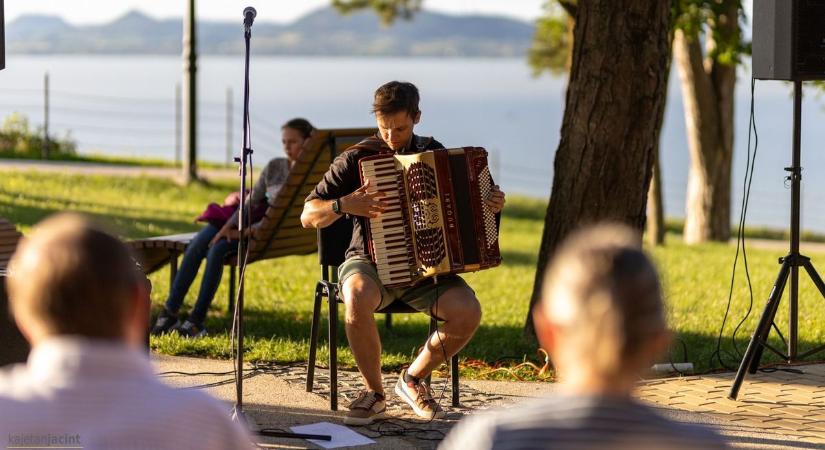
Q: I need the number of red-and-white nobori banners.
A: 0